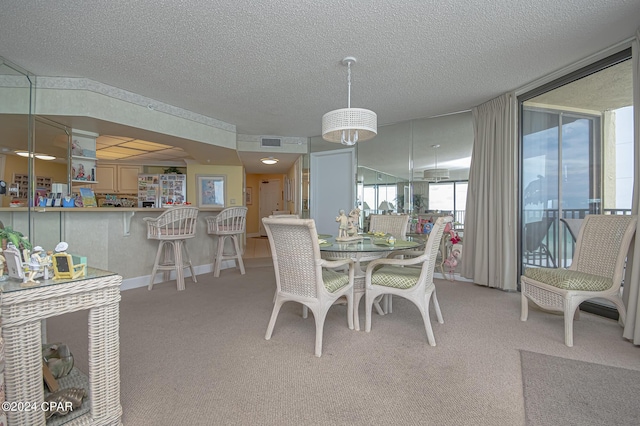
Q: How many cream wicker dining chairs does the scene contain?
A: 5